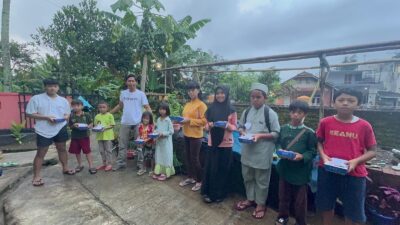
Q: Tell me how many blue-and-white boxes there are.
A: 10